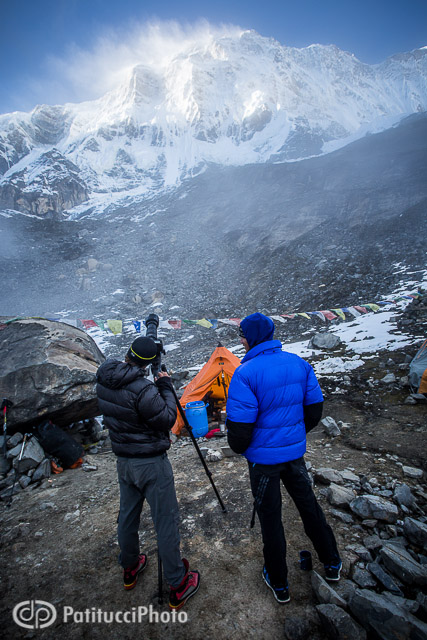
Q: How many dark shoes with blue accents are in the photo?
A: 2